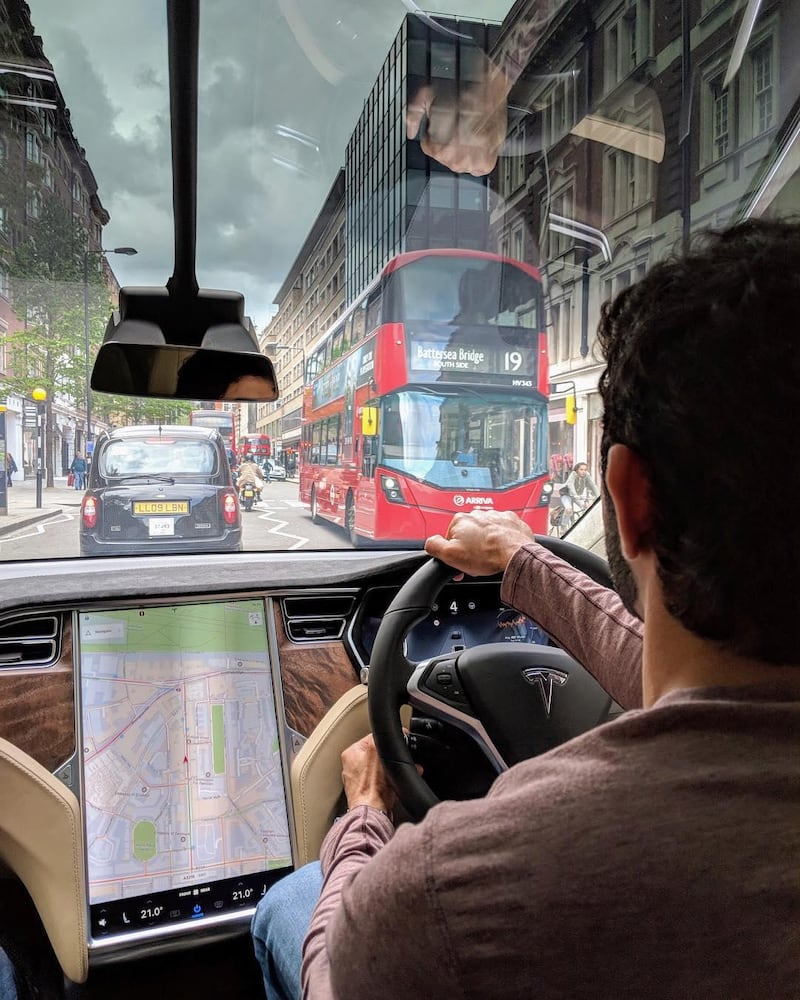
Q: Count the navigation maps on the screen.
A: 1